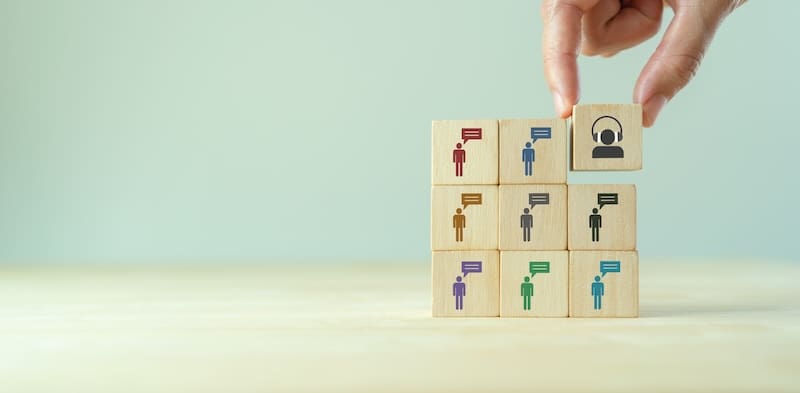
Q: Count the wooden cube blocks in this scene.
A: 9